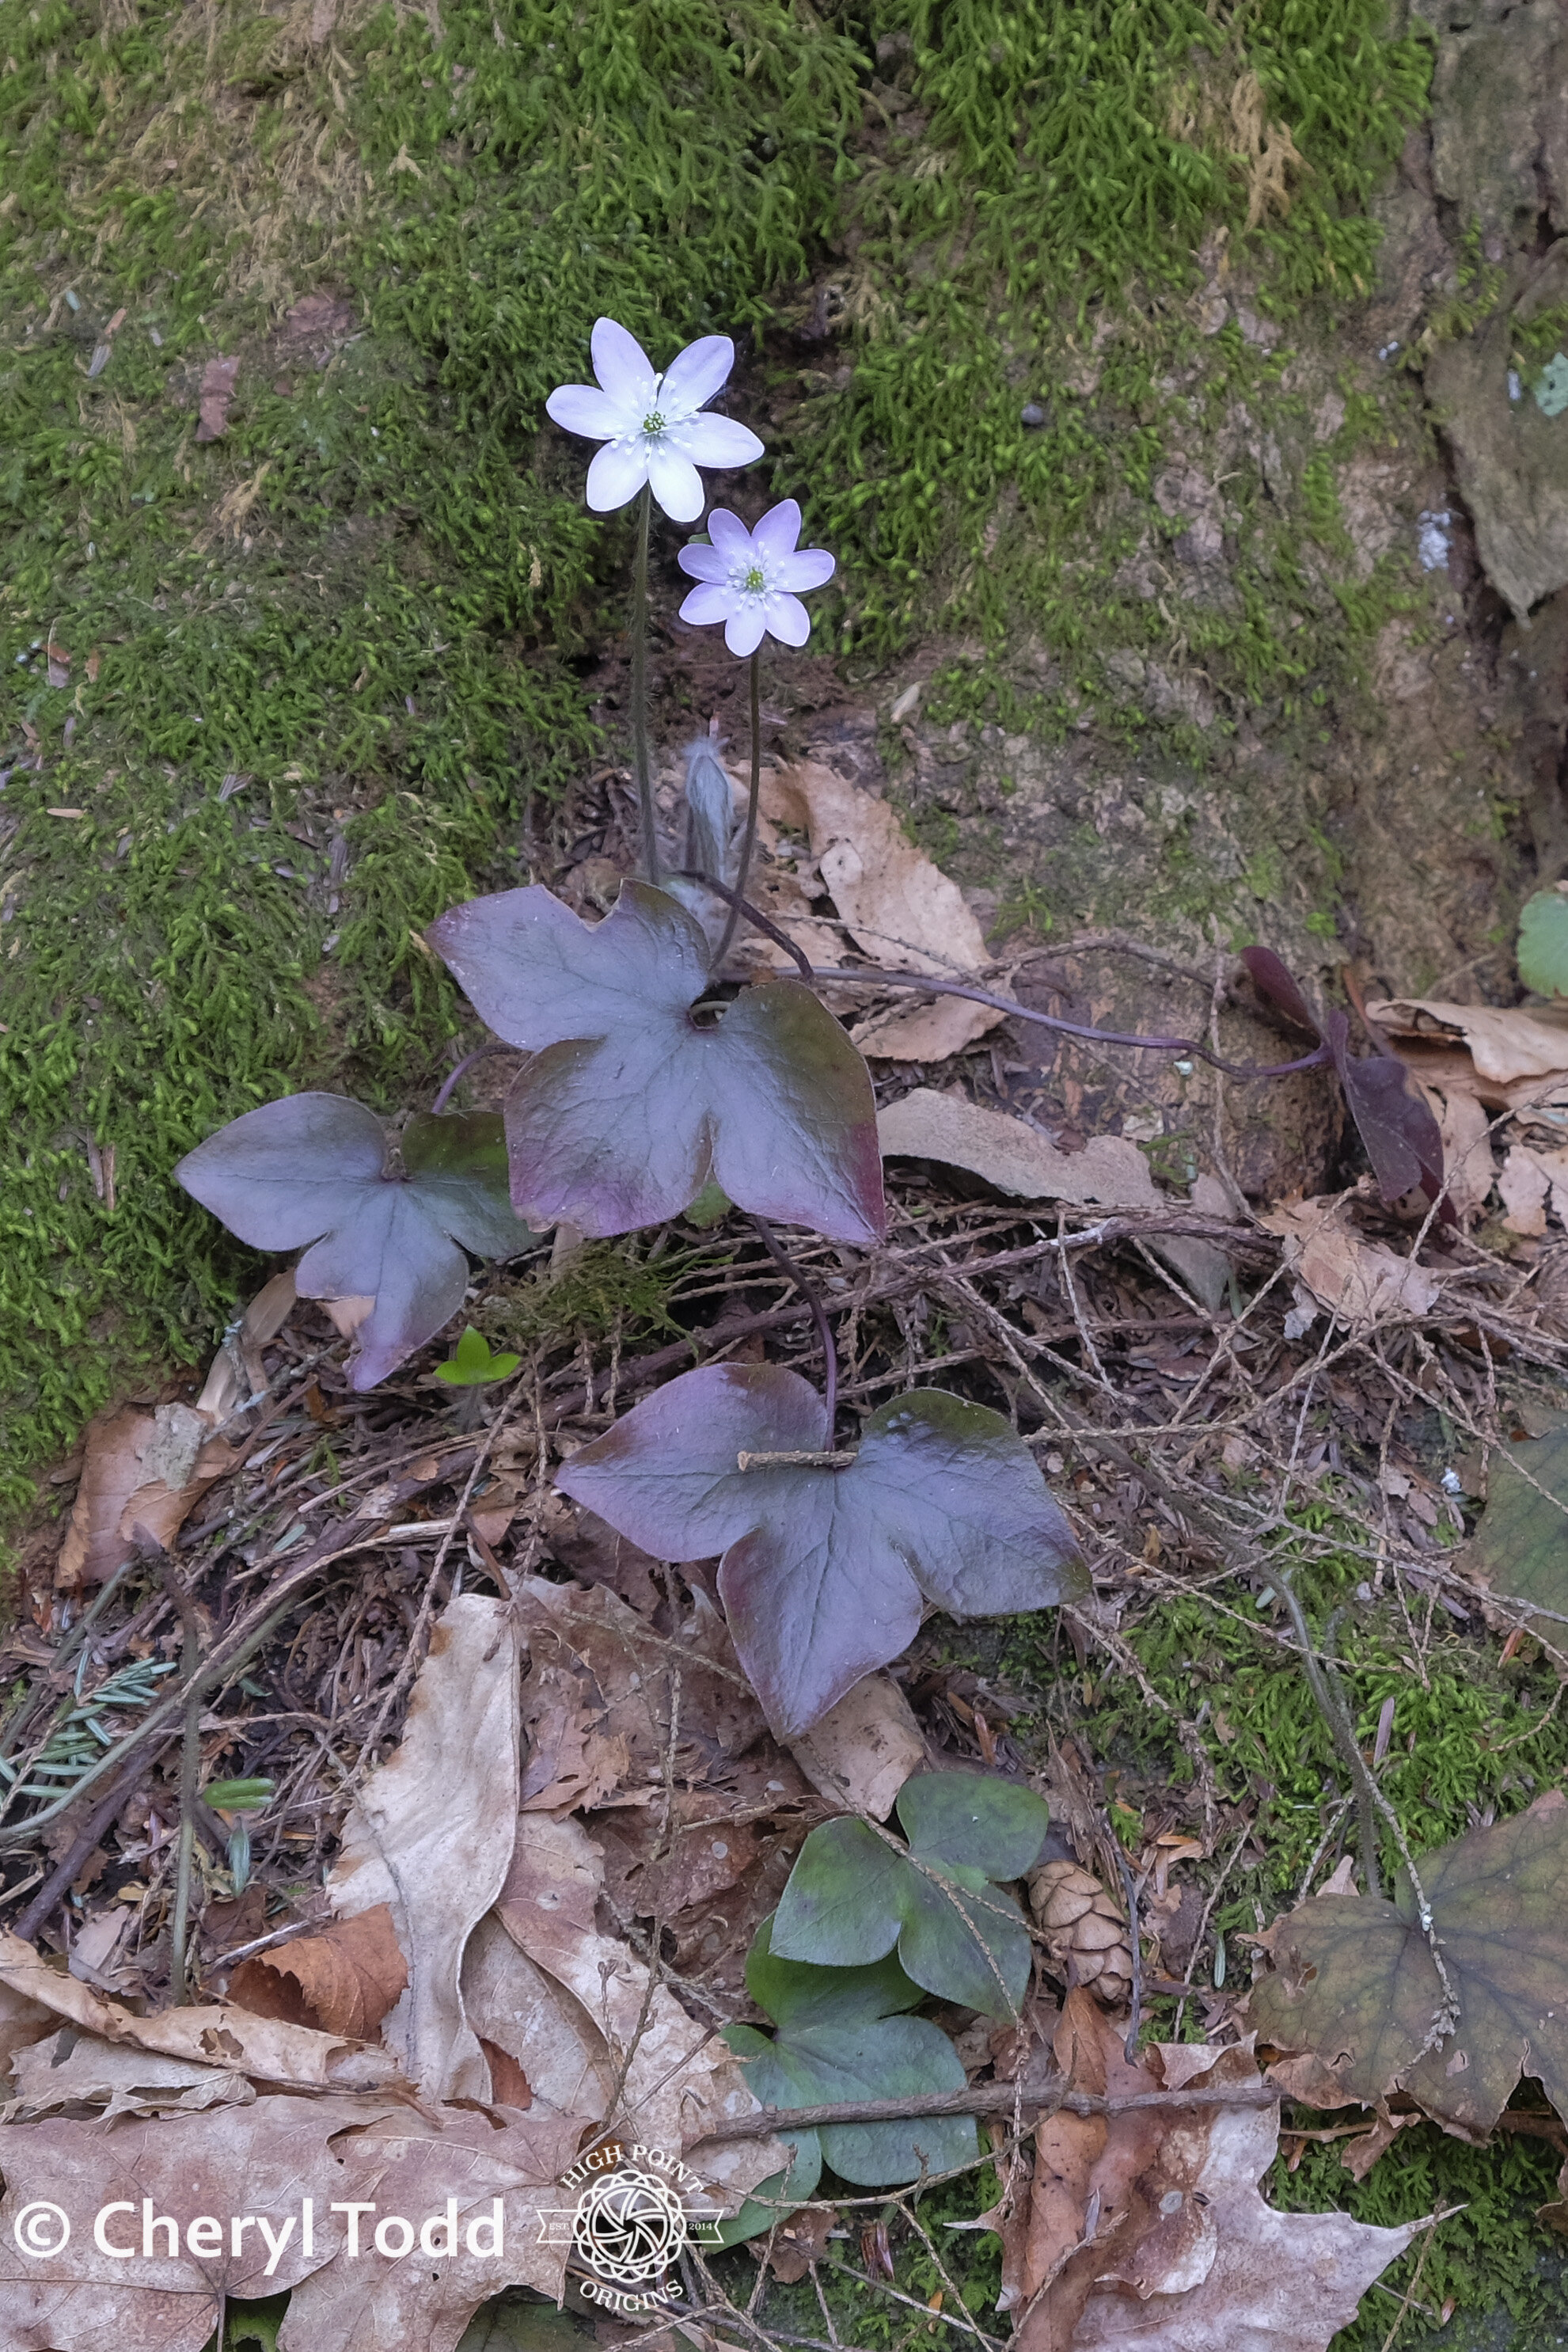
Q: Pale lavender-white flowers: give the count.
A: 2